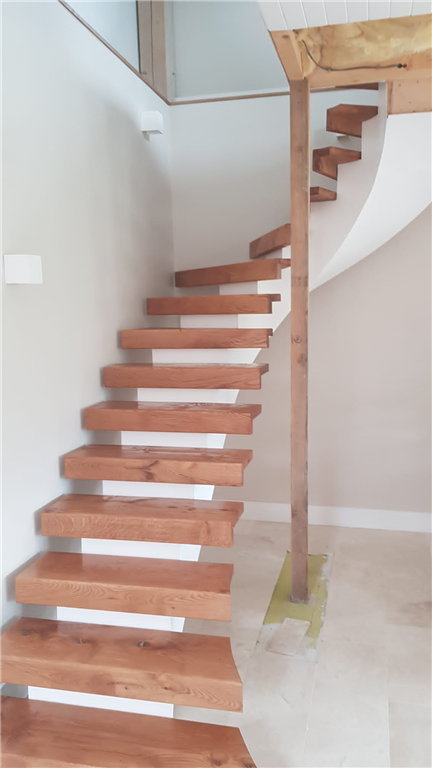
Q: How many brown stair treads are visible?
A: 14